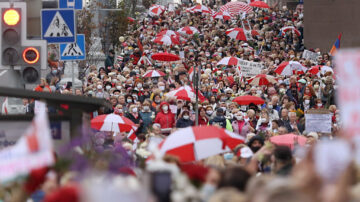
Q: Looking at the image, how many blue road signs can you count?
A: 3